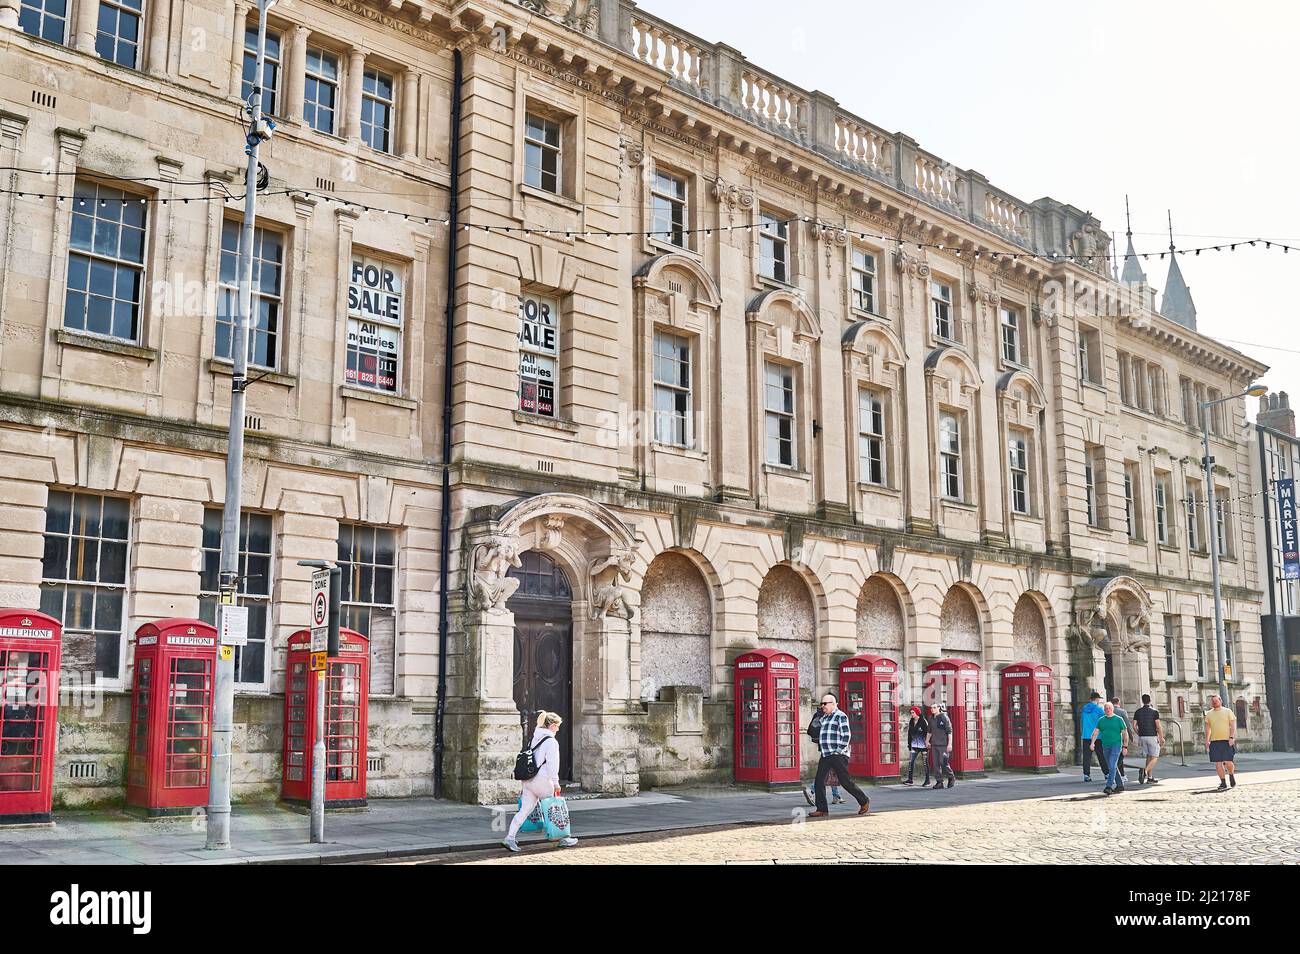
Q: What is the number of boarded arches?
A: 5